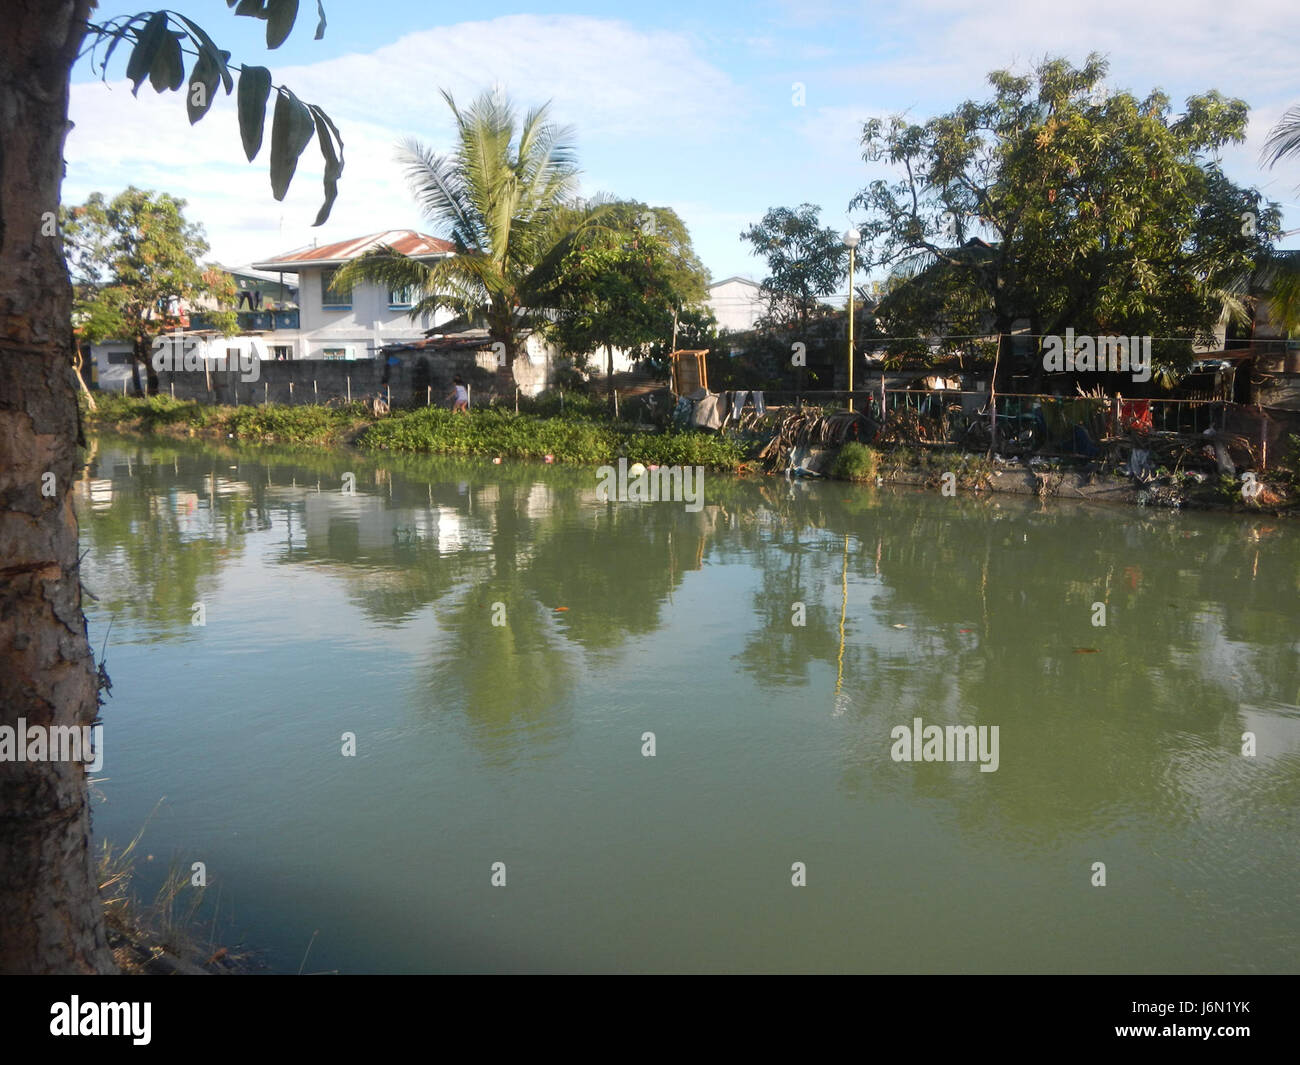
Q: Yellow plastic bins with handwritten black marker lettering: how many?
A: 0